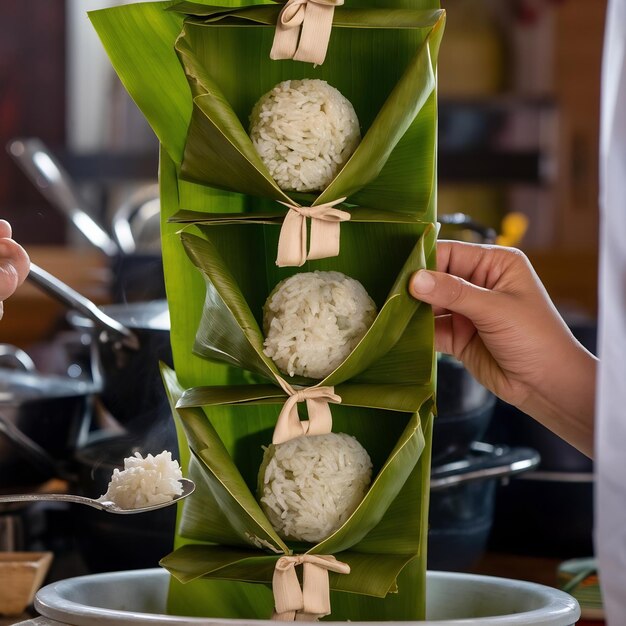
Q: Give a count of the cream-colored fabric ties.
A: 4